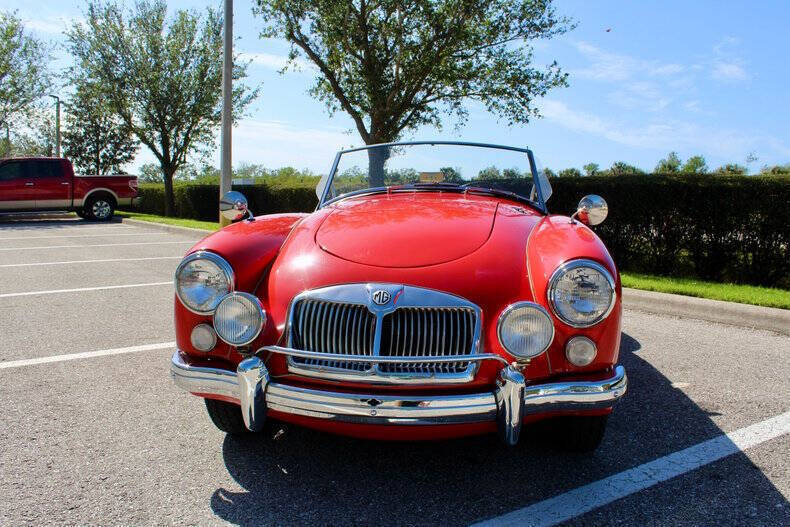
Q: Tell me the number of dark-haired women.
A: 0